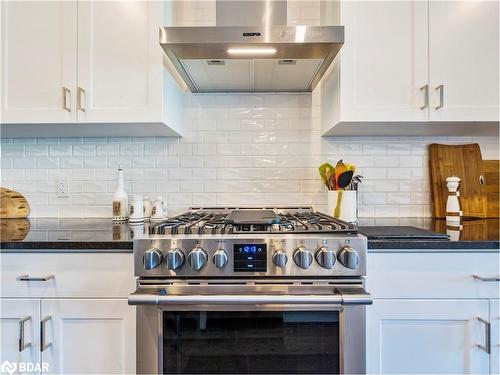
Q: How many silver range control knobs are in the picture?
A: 8